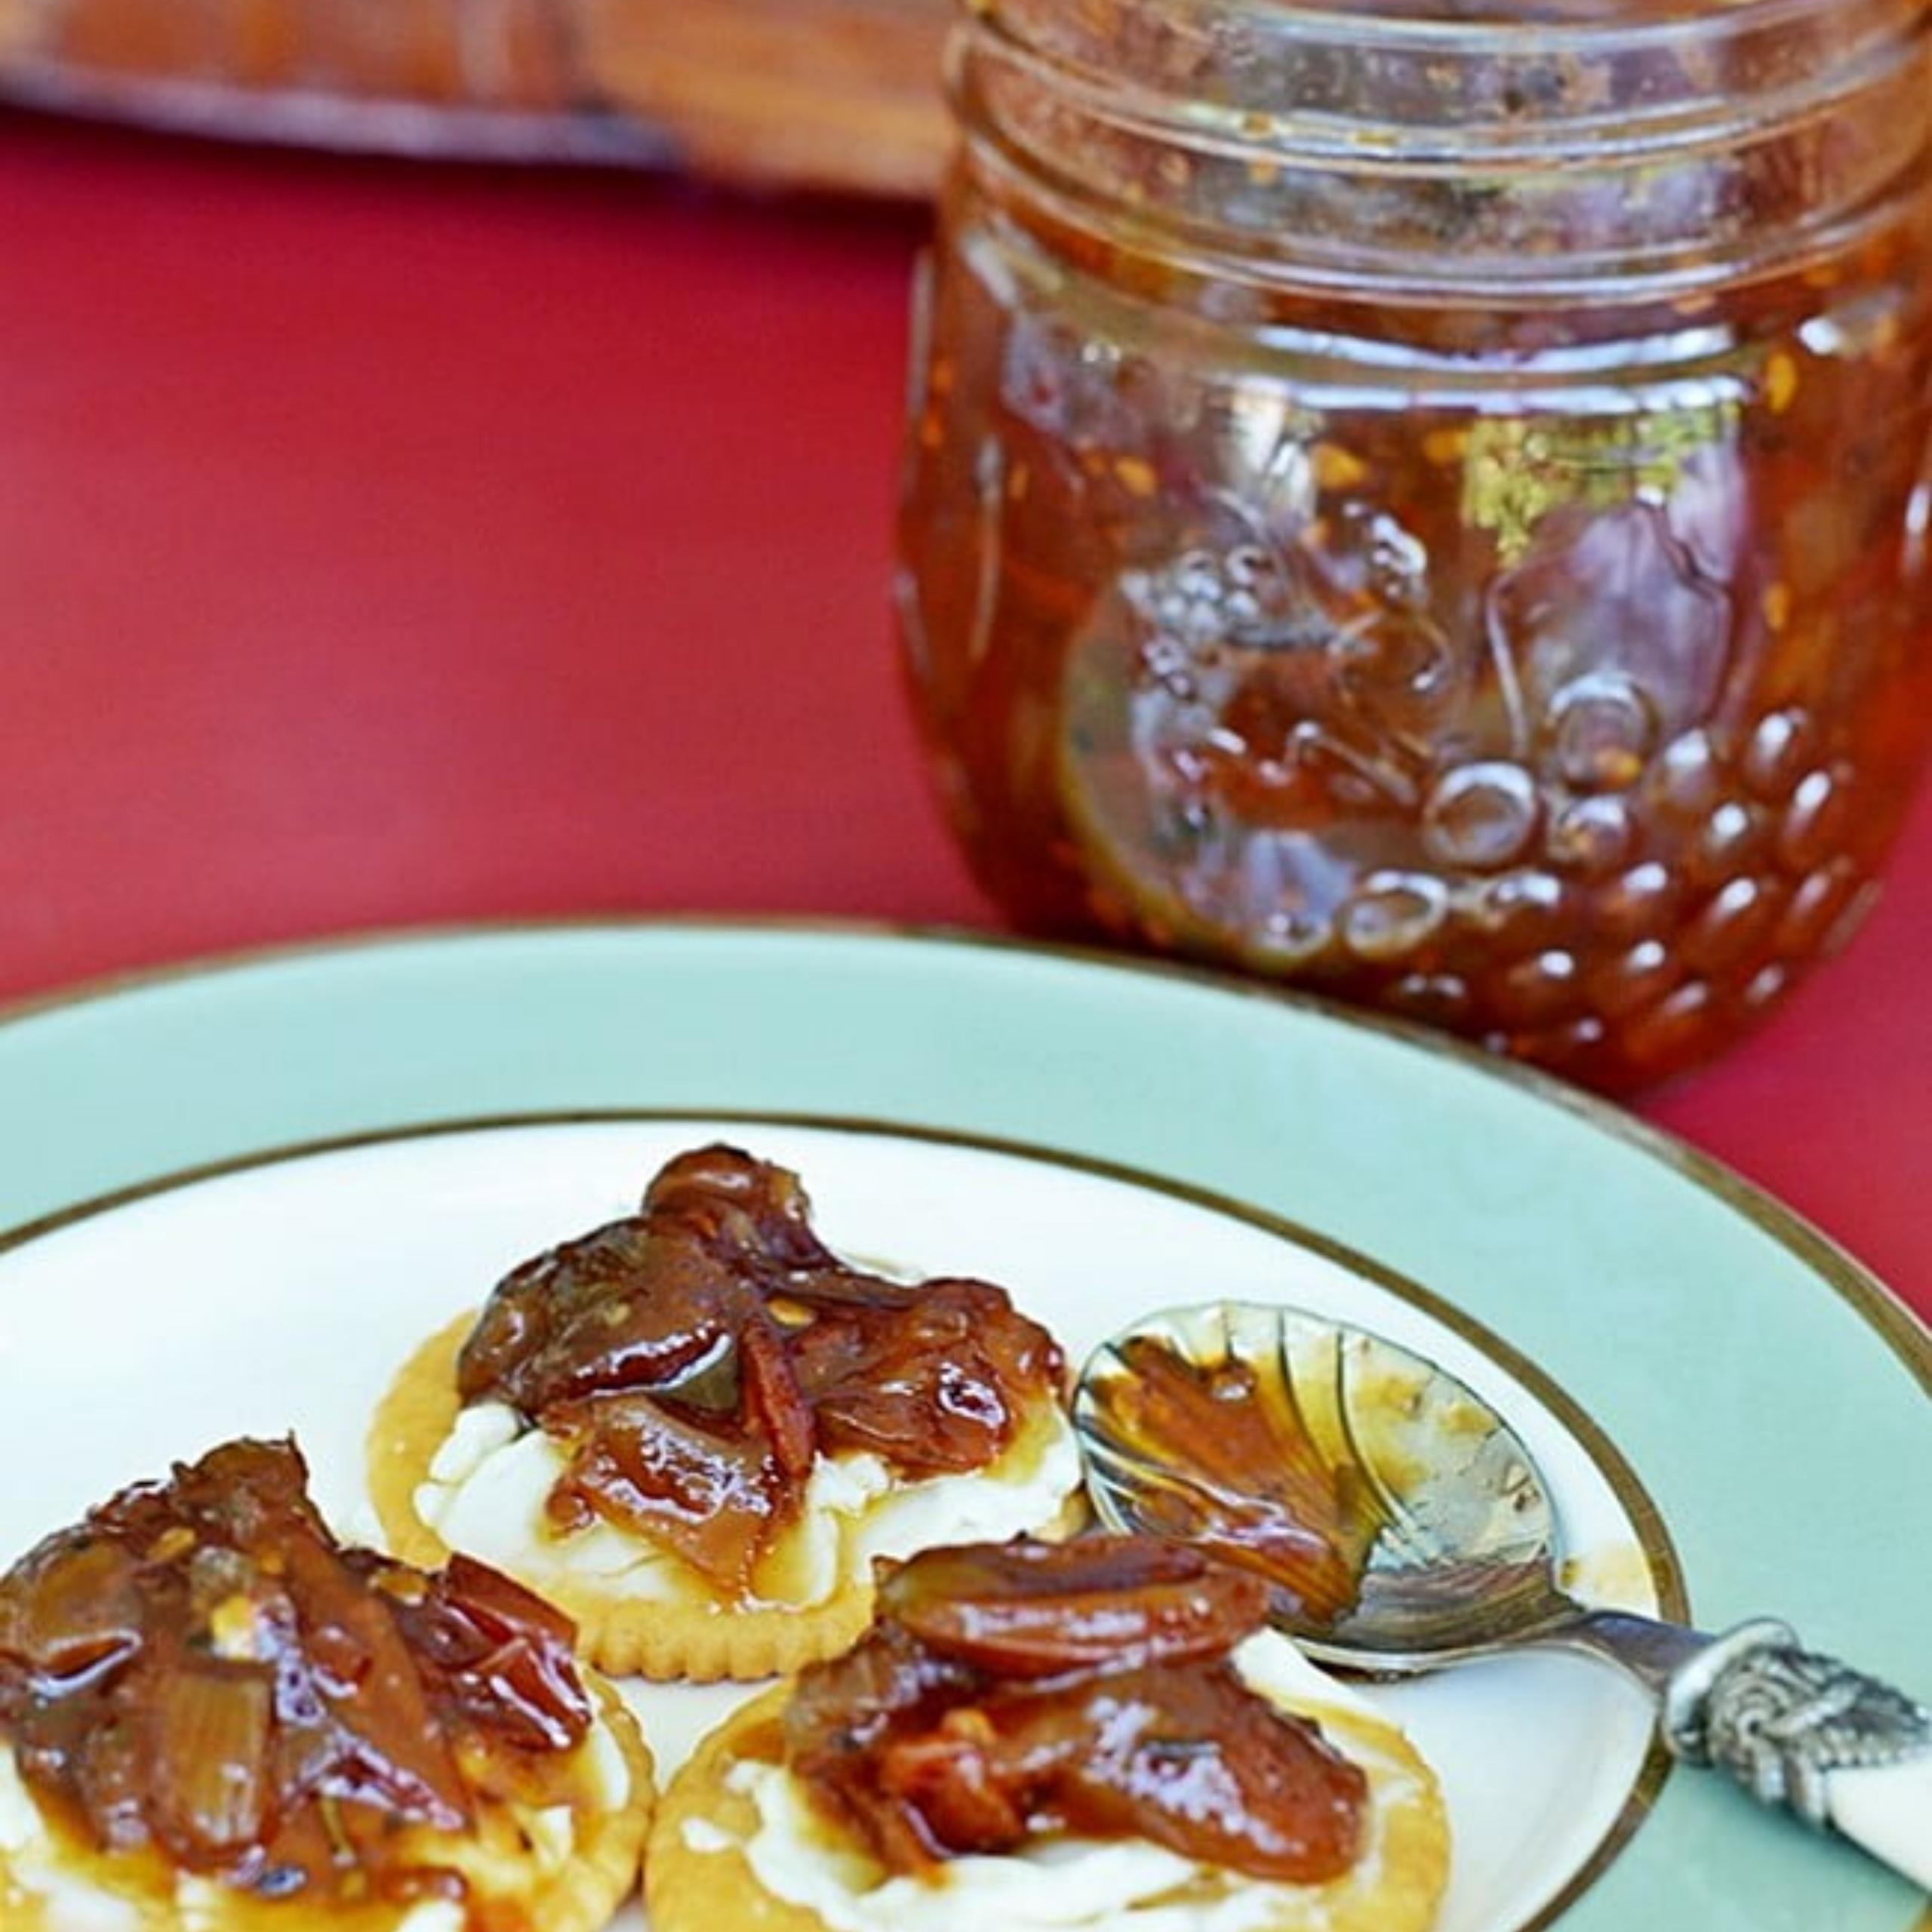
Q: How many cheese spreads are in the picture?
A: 3